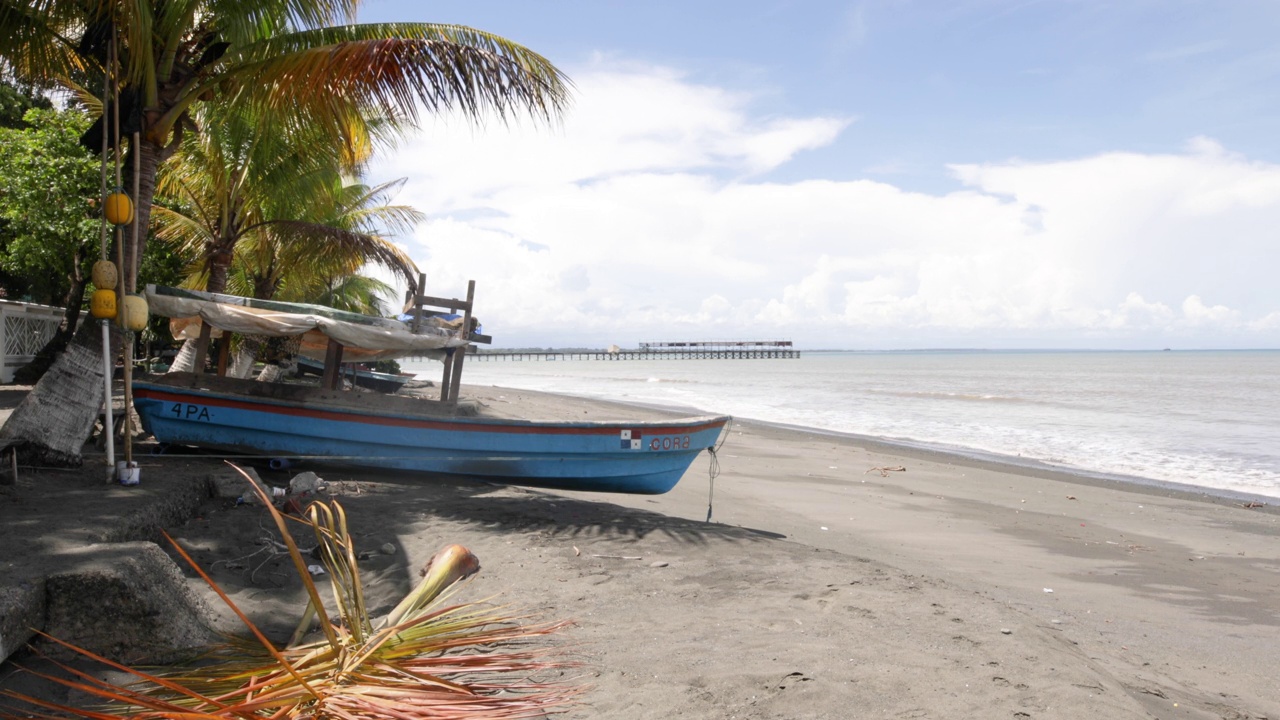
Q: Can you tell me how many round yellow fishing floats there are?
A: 4